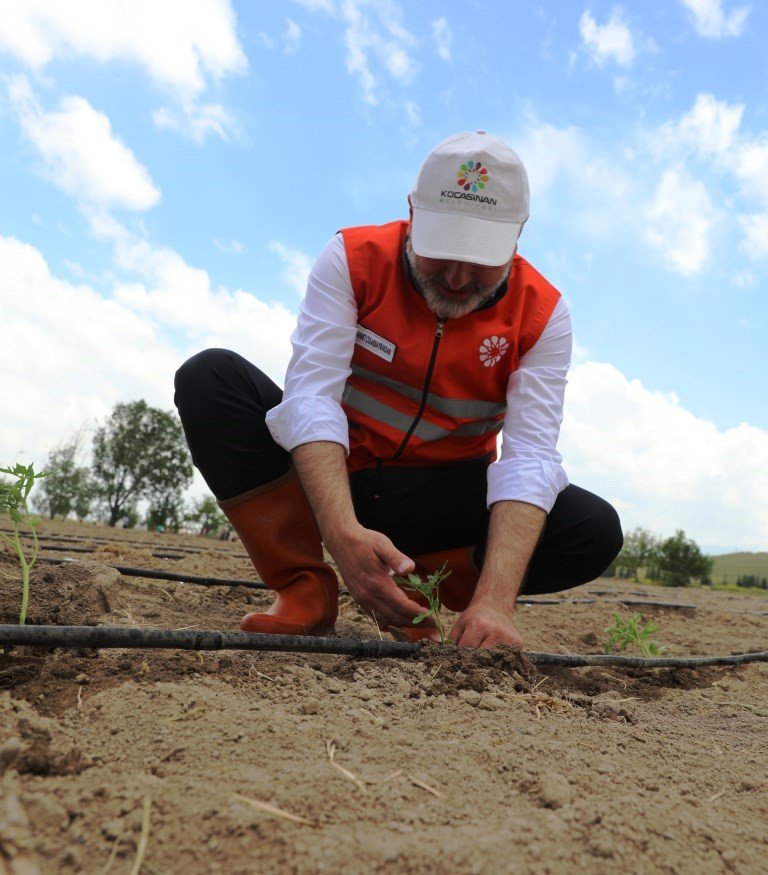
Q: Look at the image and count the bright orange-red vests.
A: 1